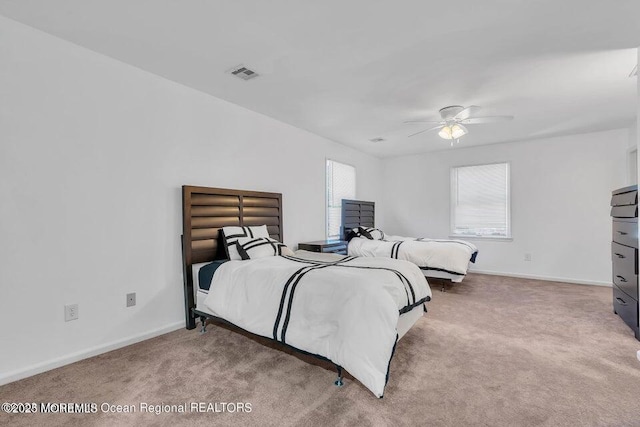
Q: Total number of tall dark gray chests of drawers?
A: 1